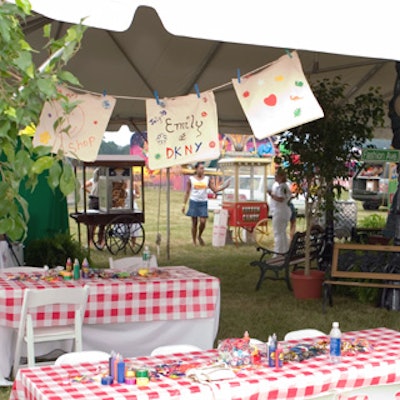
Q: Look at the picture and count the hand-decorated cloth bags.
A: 3